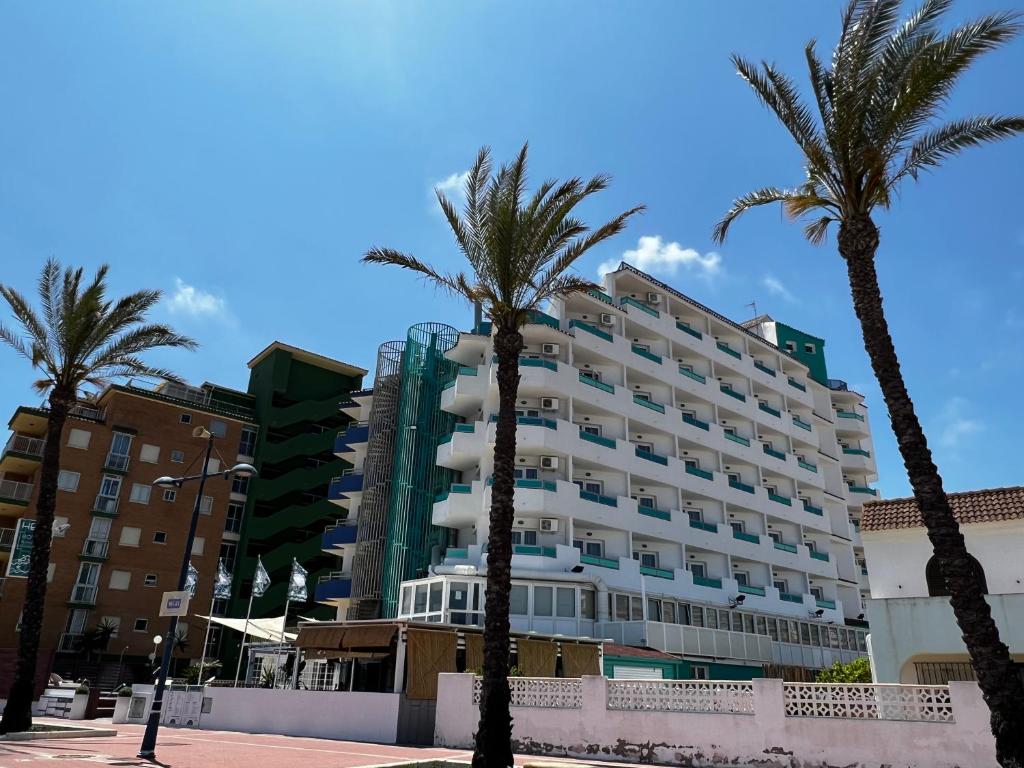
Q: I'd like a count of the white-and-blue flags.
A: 4